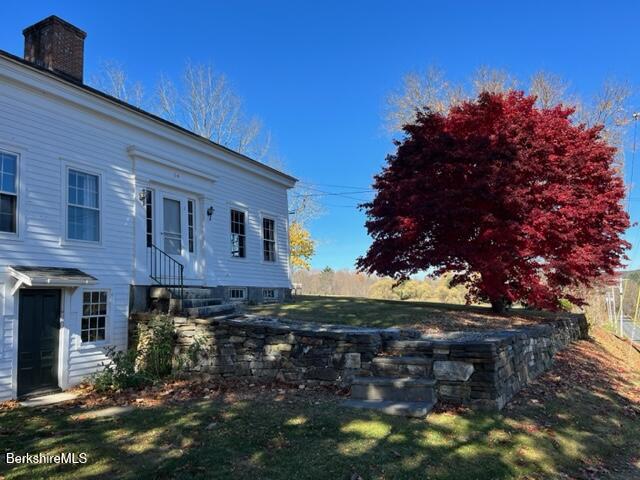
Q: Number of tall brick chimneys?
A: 1